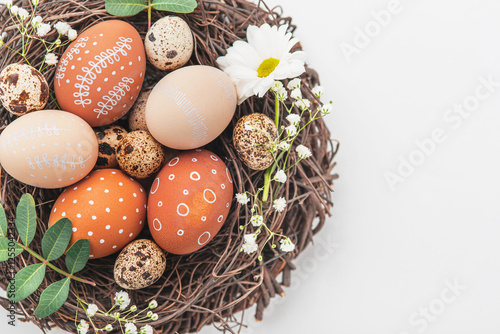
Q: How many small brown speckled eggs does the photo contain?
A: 7